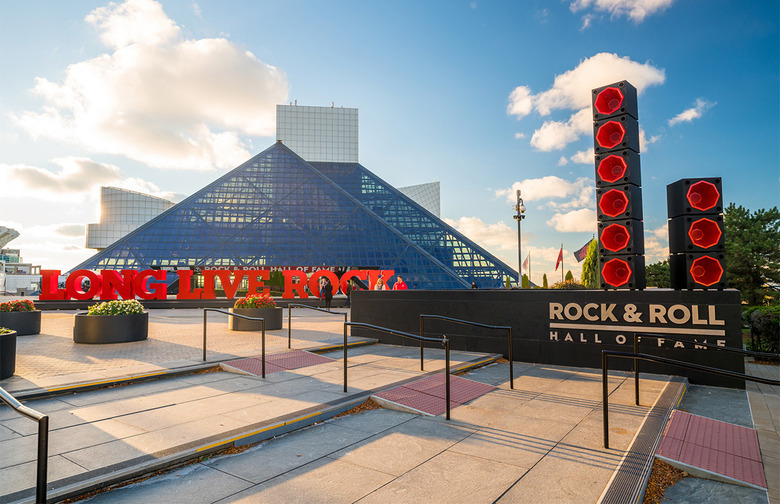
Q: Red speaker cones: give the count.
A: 9